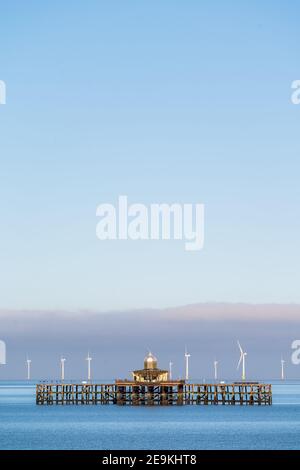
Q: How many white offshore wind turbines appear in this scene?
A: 8